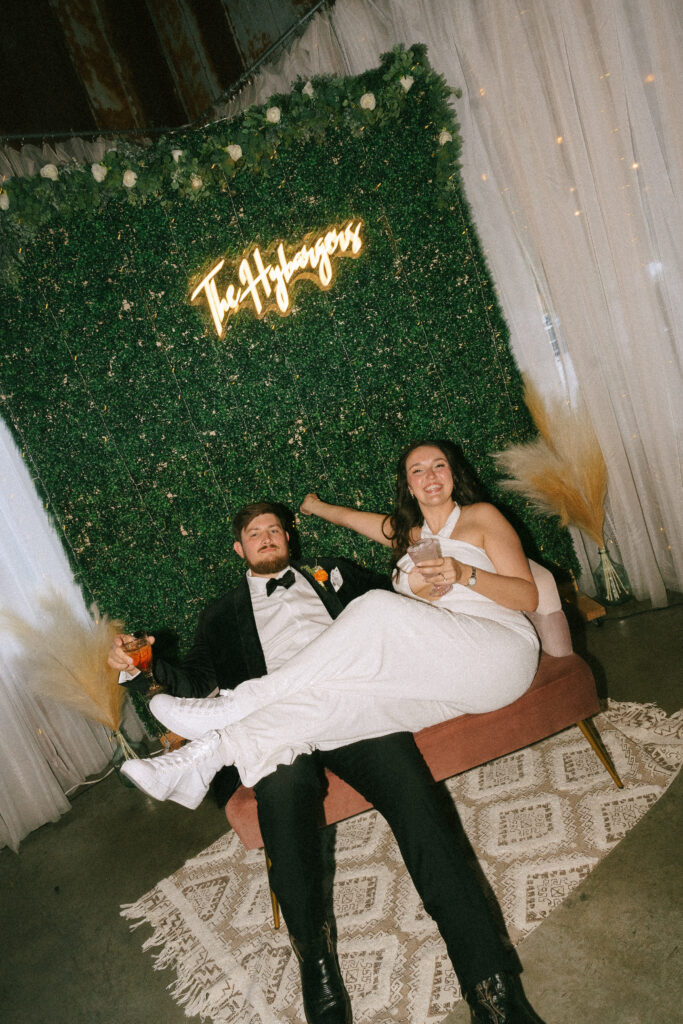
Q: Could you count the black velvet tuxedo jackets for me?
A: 1